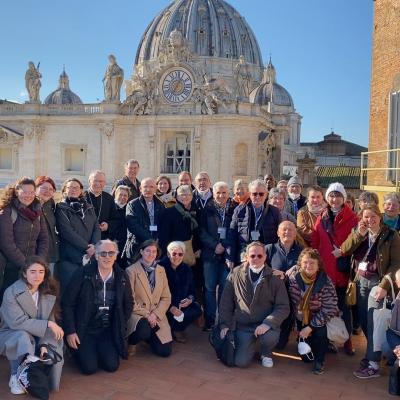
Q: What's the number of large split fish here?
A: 0